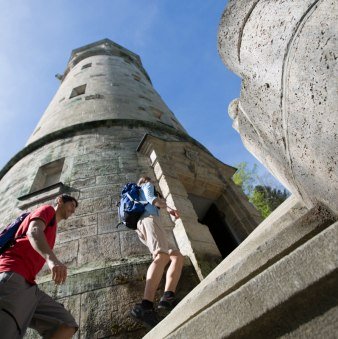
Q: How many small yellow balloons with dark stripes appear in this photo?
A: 0